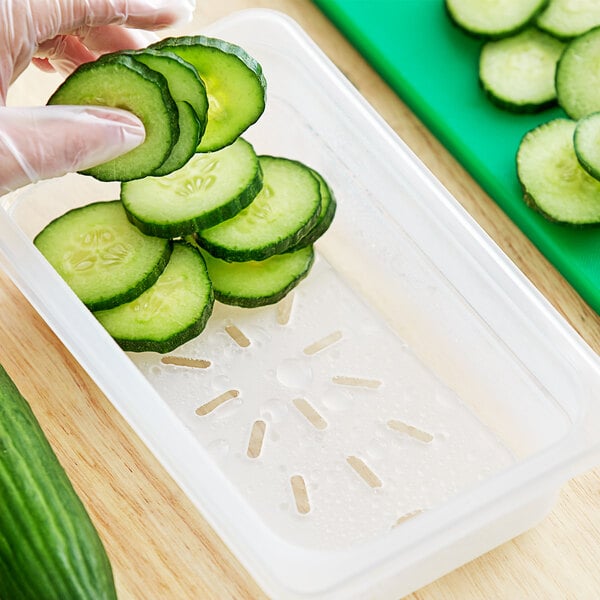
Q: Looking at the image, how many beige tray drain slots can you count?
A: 12